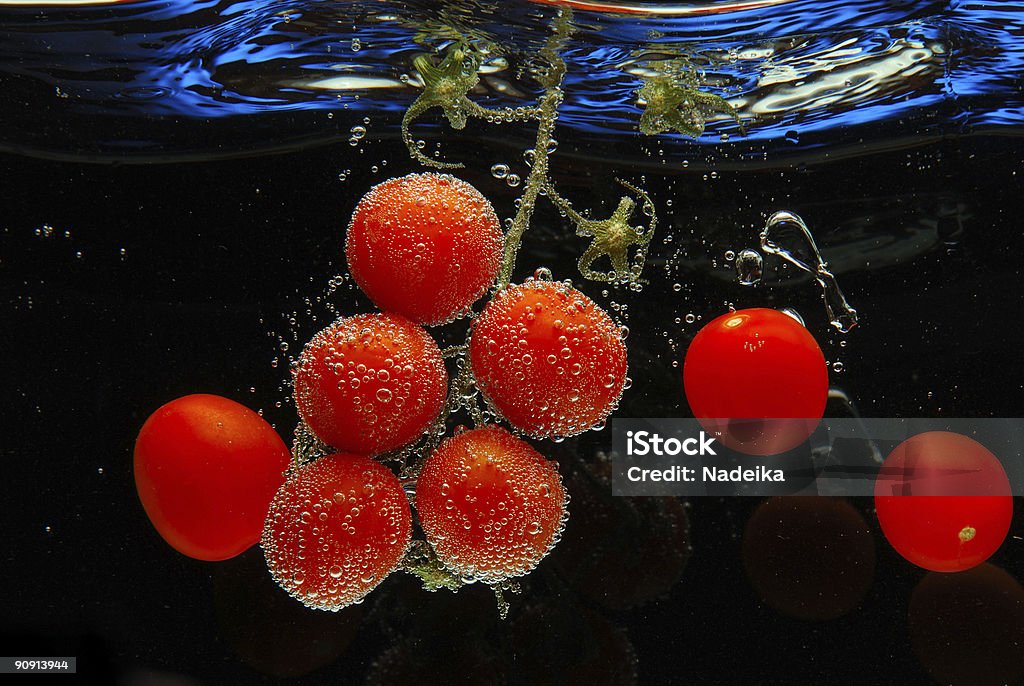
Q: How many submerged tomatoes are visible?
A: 8